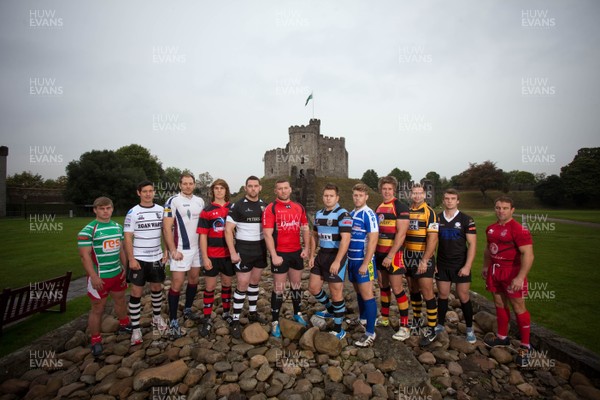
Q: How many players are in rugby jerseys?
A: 12